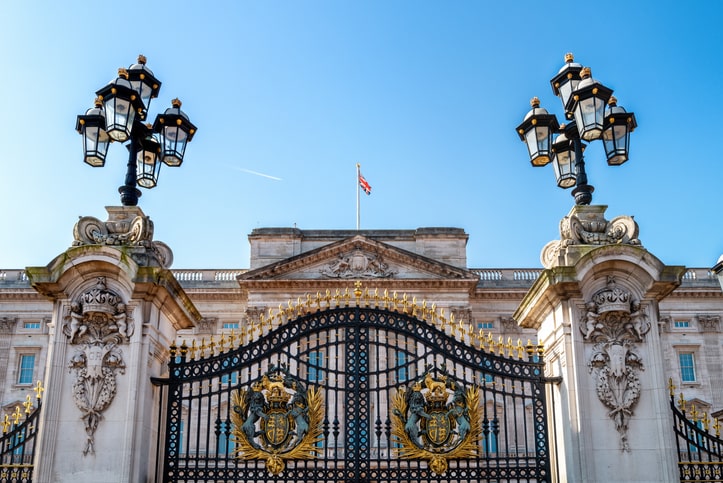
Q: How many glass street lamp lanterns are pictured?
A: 10